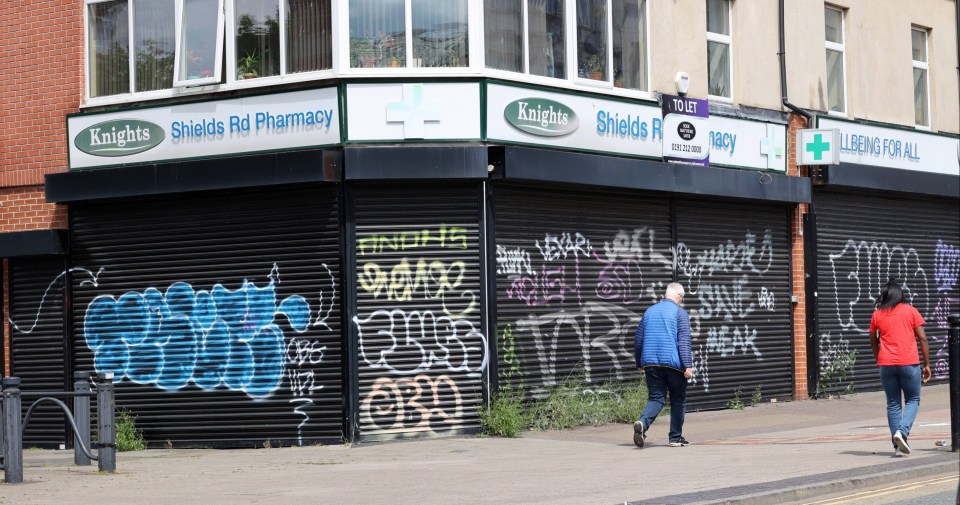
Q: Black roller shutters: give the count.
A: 6